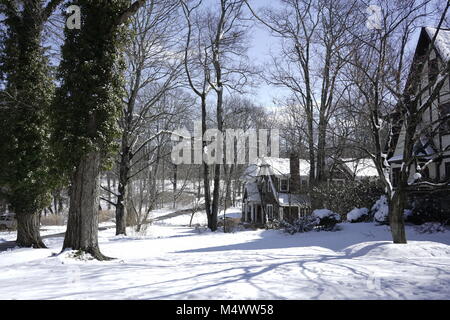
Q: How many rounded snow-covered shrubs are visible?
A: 3